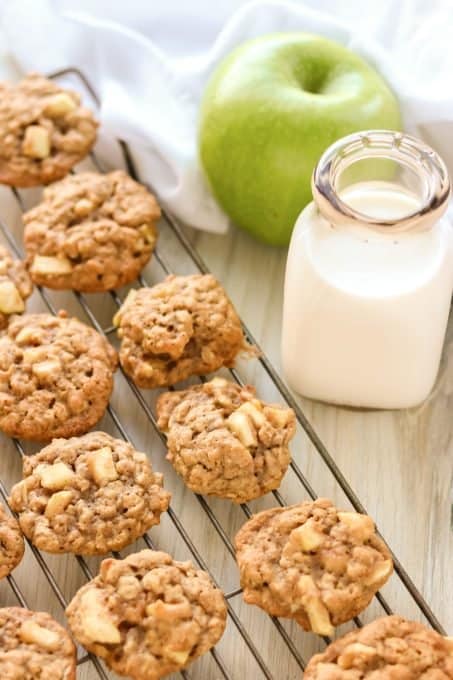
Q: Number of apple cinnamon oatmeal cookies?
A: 12